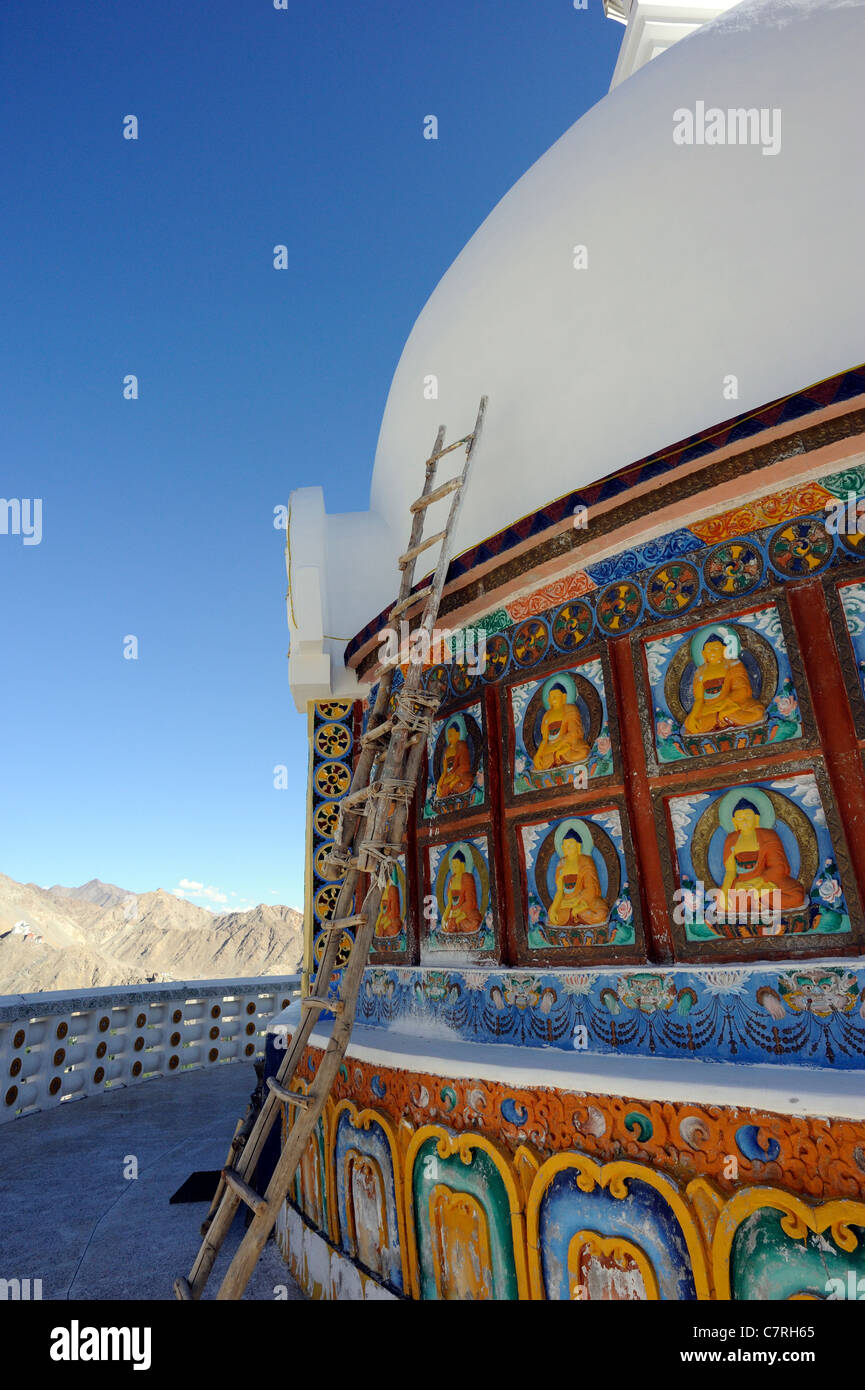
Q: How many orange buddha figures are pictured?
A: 7